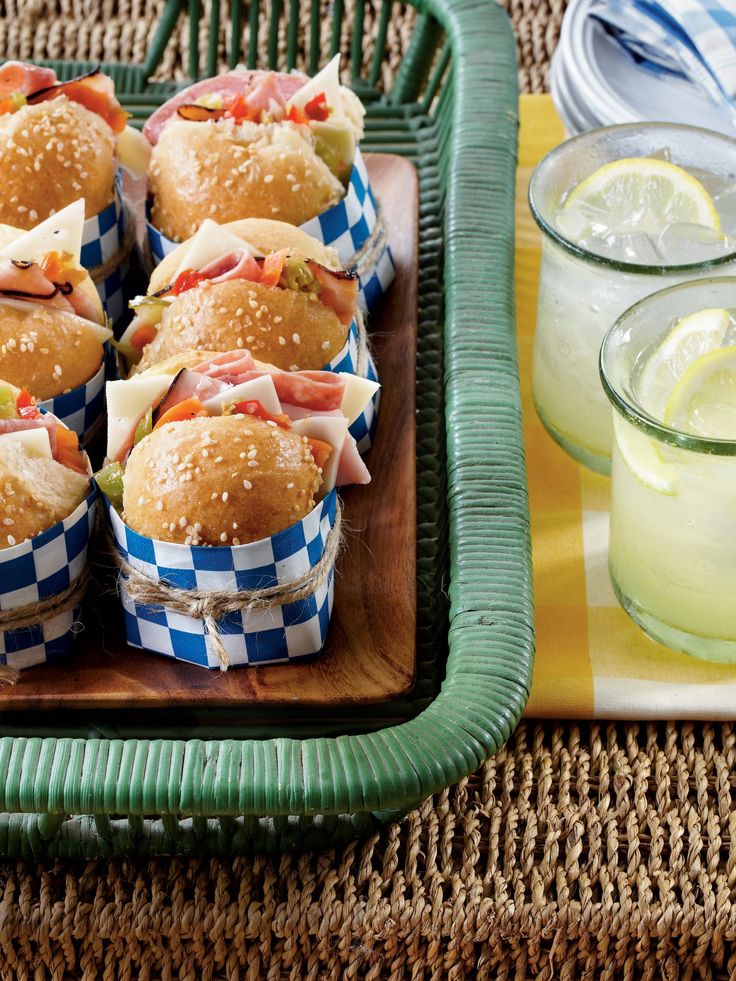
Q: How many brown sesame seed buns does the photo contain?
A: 6